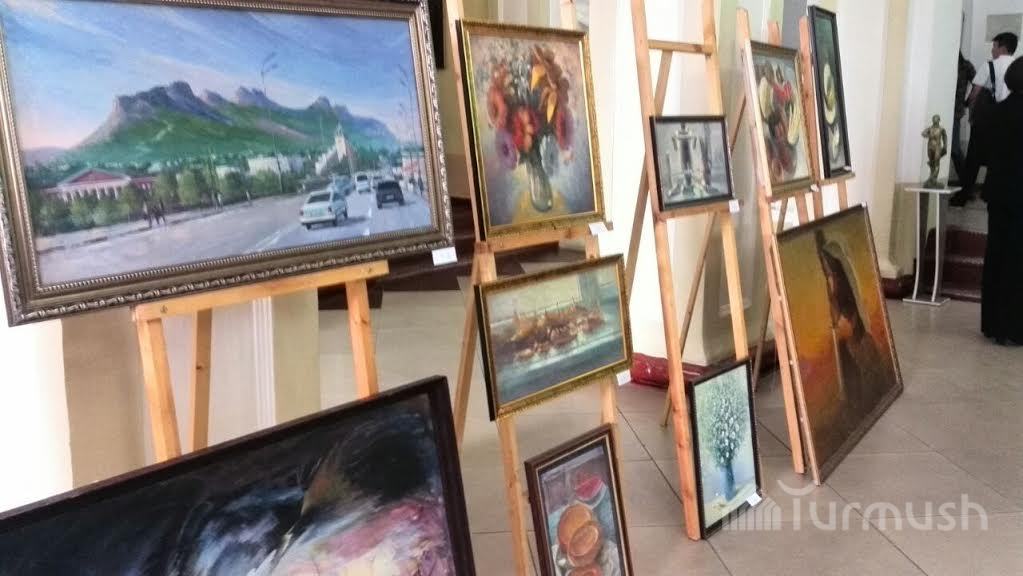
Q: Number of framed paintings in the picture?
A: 10